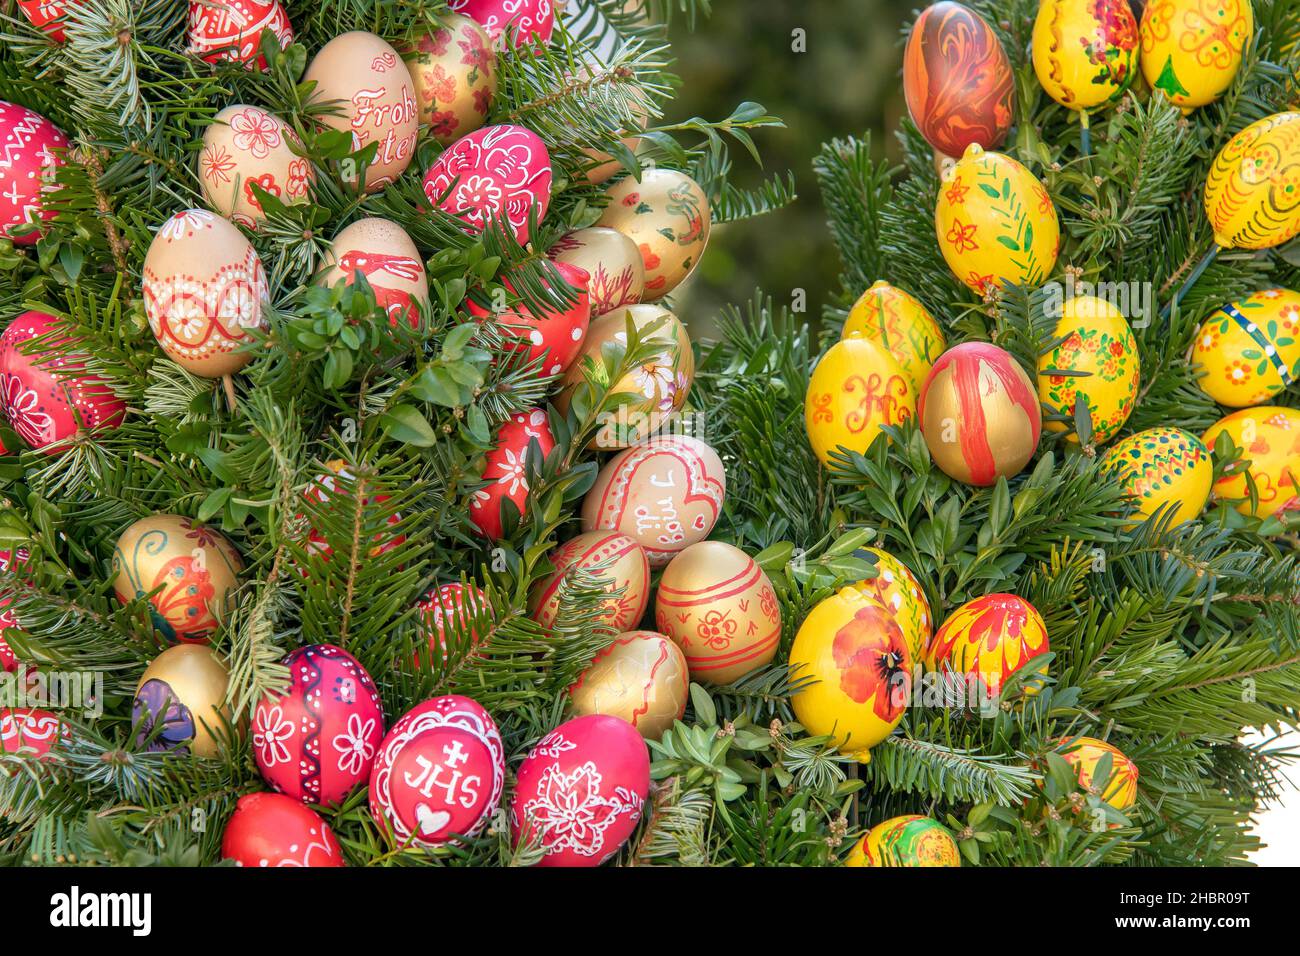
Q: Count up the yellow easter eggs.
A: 15